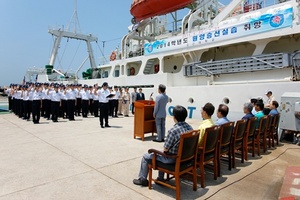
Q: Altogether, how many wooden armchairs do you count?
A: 8